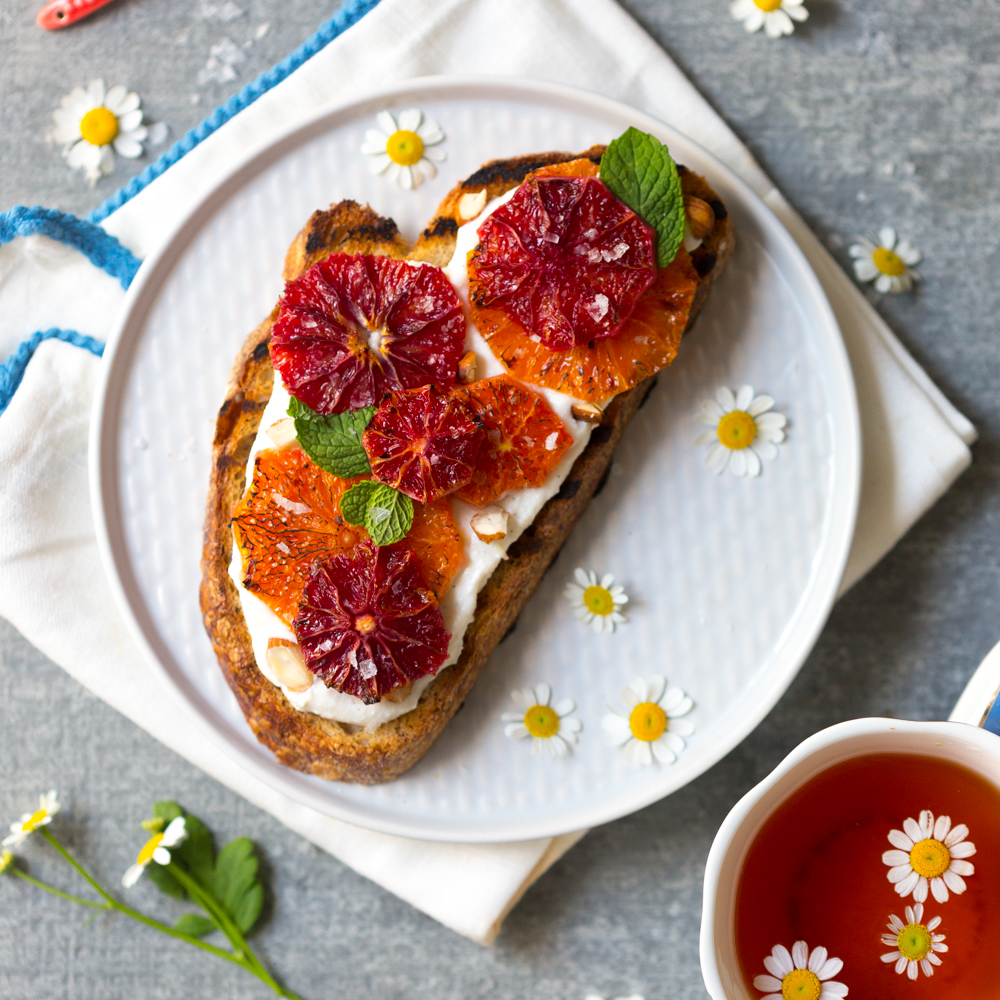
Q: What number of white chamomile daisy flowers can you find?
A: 13